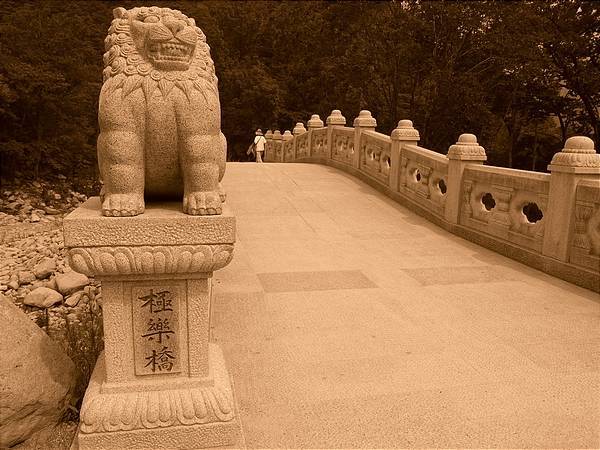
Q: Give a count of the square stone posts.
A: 10